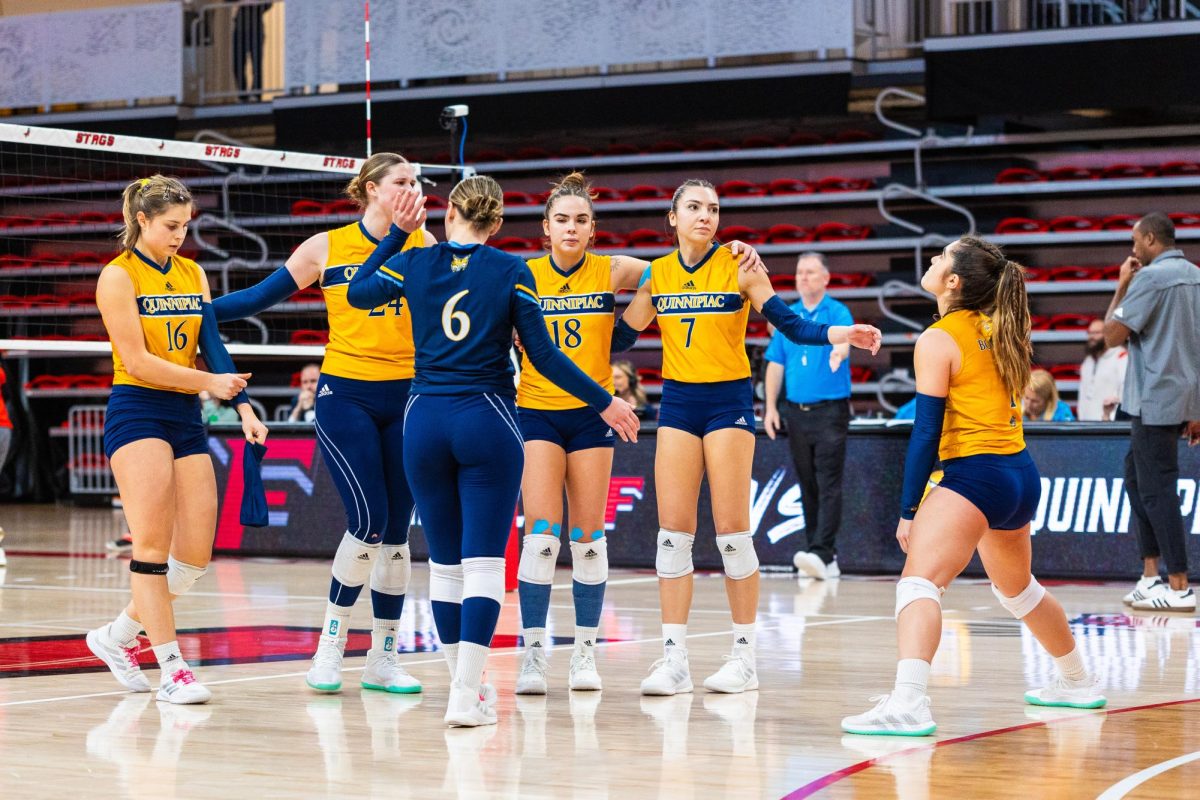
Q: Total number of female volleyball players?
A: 6